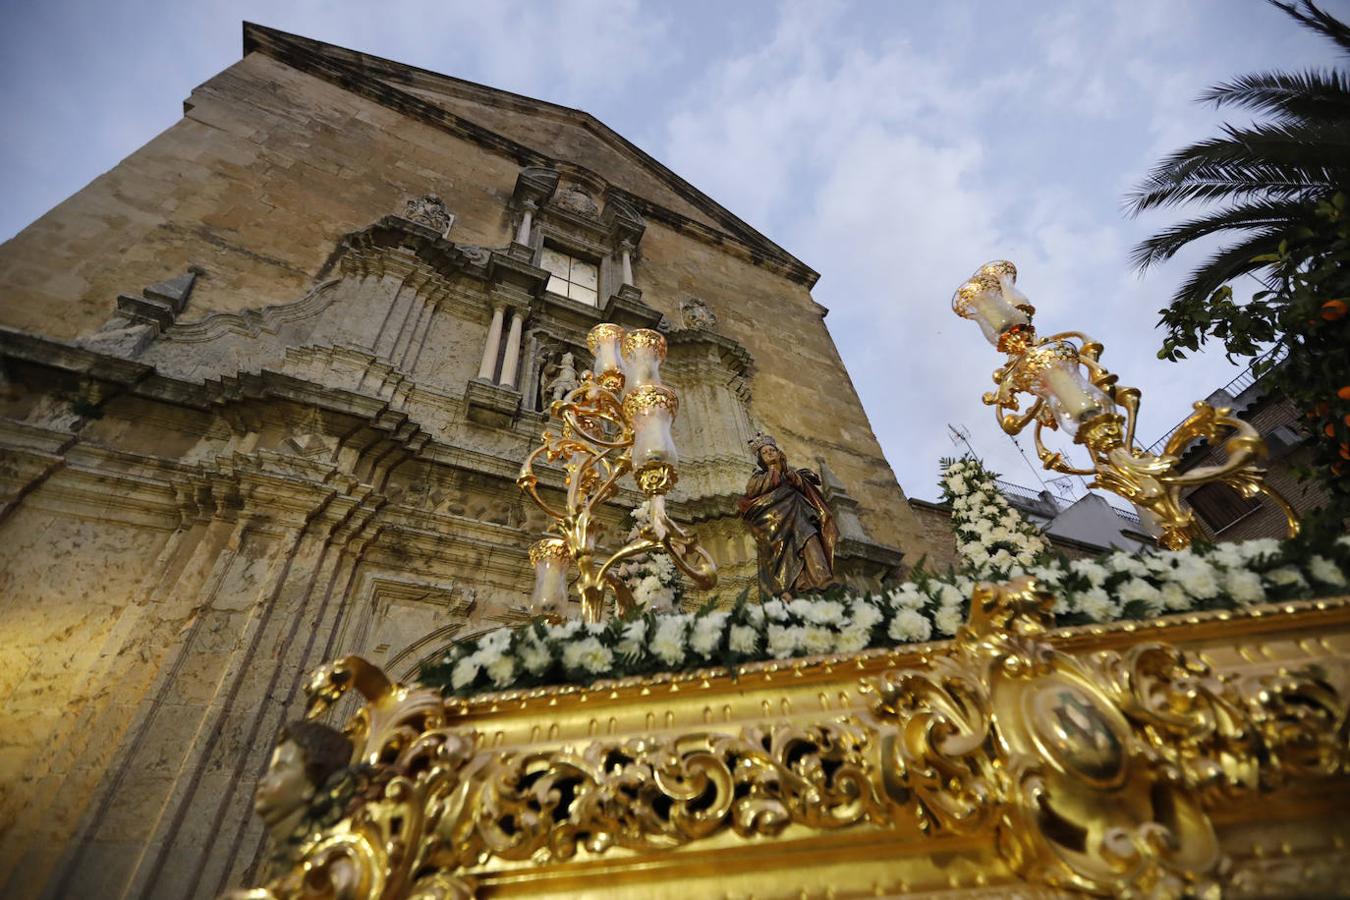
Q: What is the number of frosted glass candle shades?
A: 7